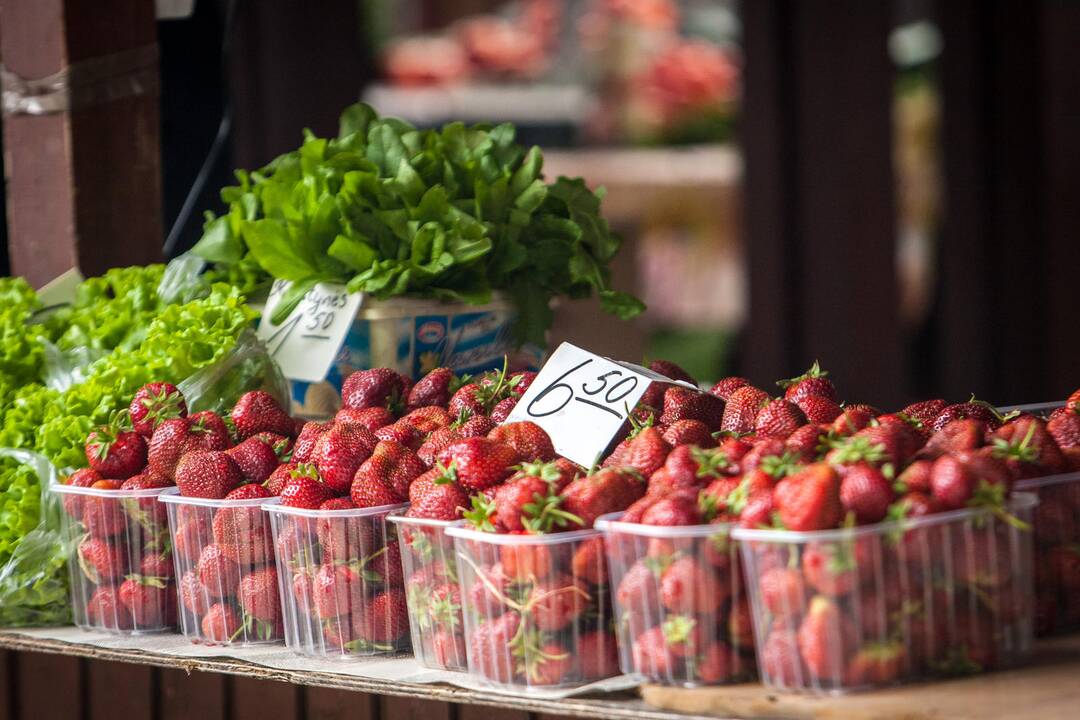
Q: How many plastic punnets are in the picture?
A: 8